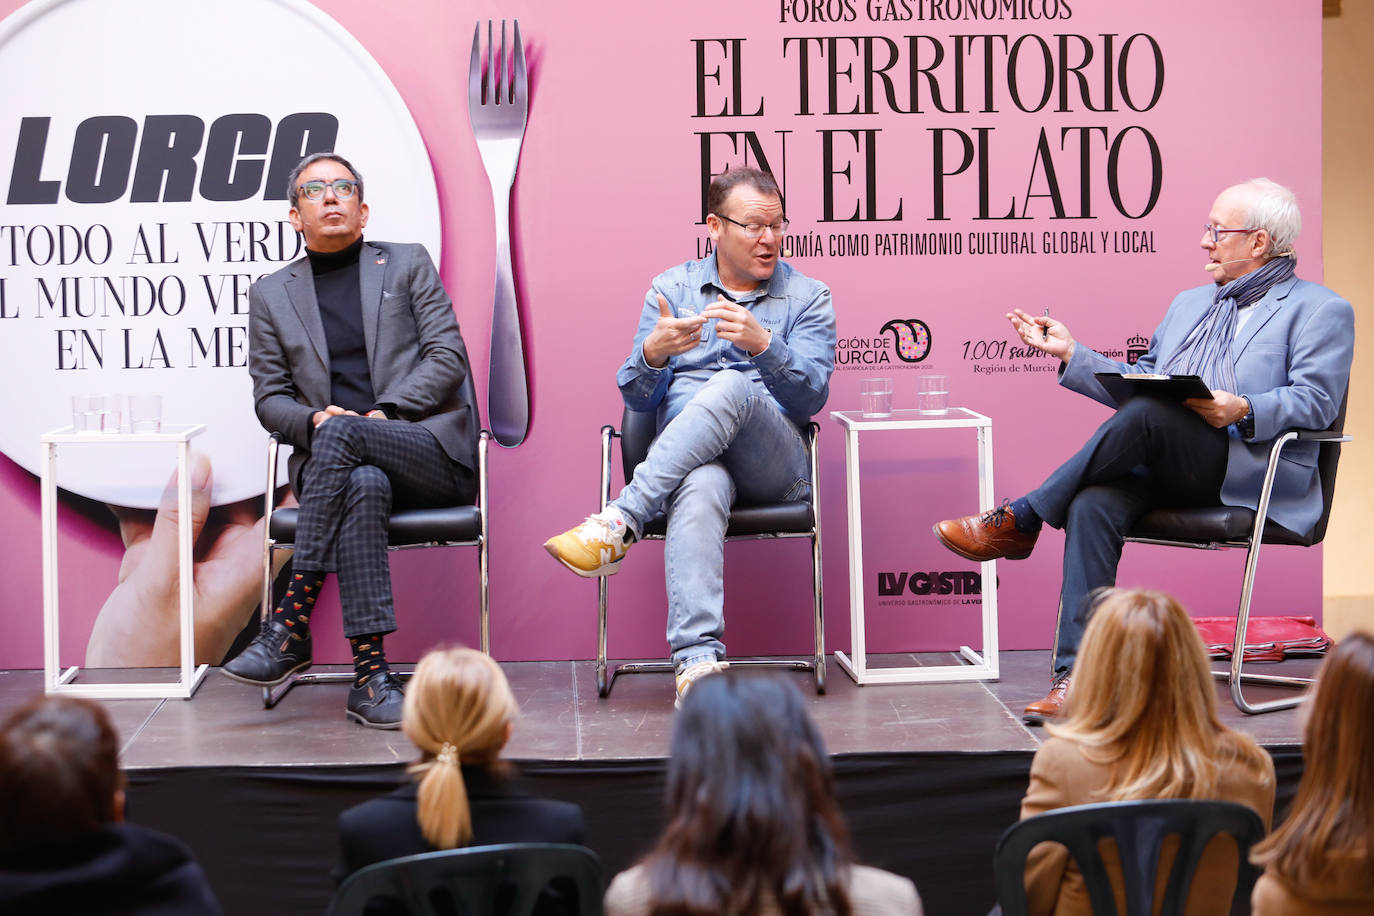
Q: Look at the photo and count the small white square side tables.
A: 2